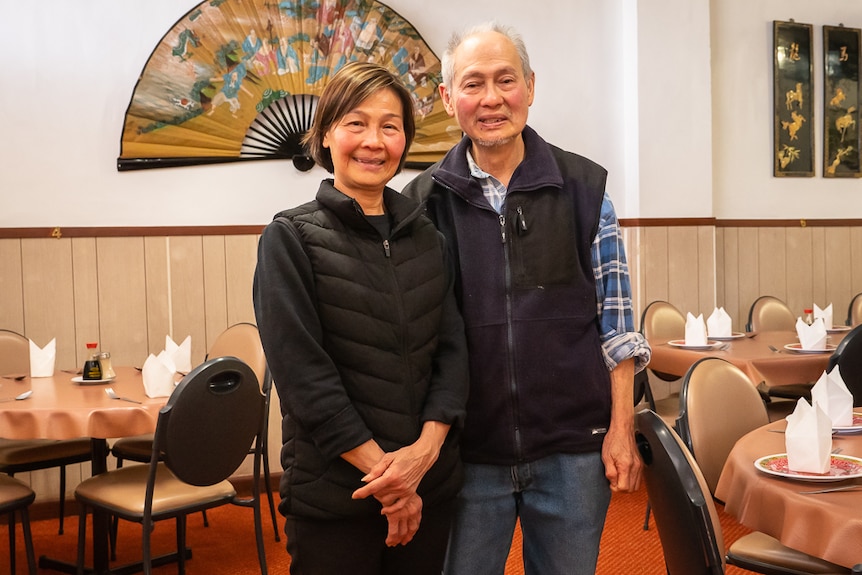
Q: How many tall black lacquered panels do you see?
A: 2